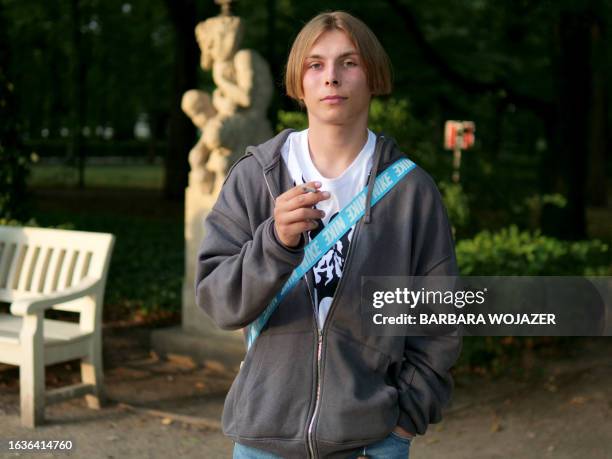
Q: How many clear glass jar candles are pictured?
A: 0